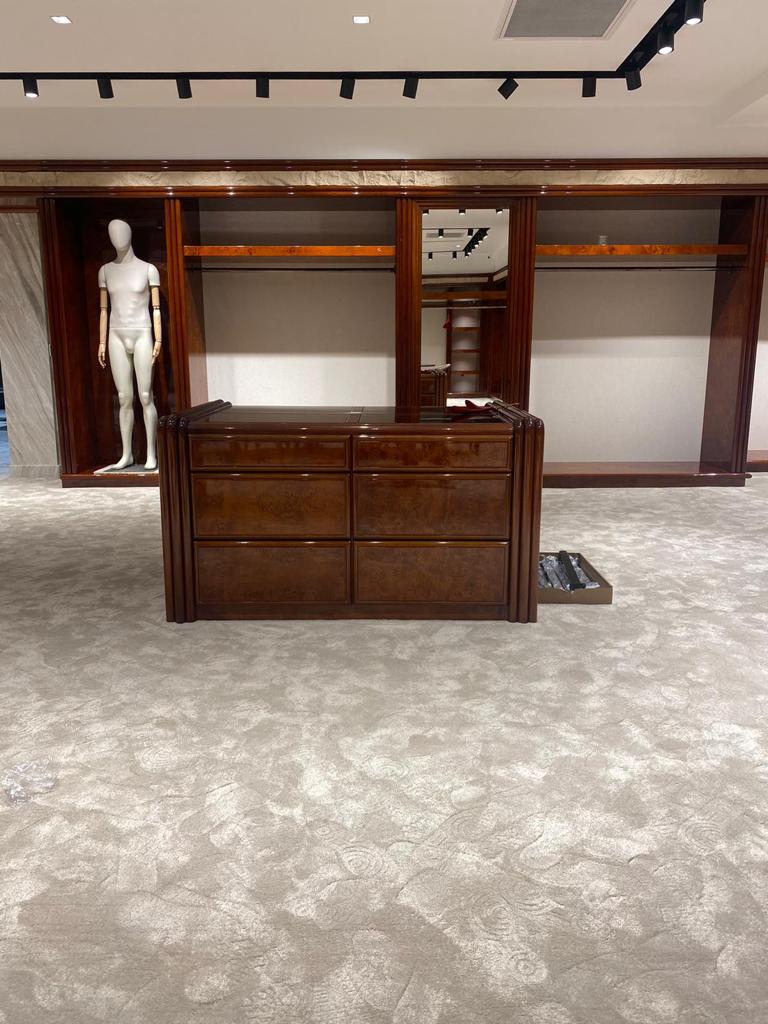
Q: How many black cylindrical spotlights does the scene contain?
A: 11